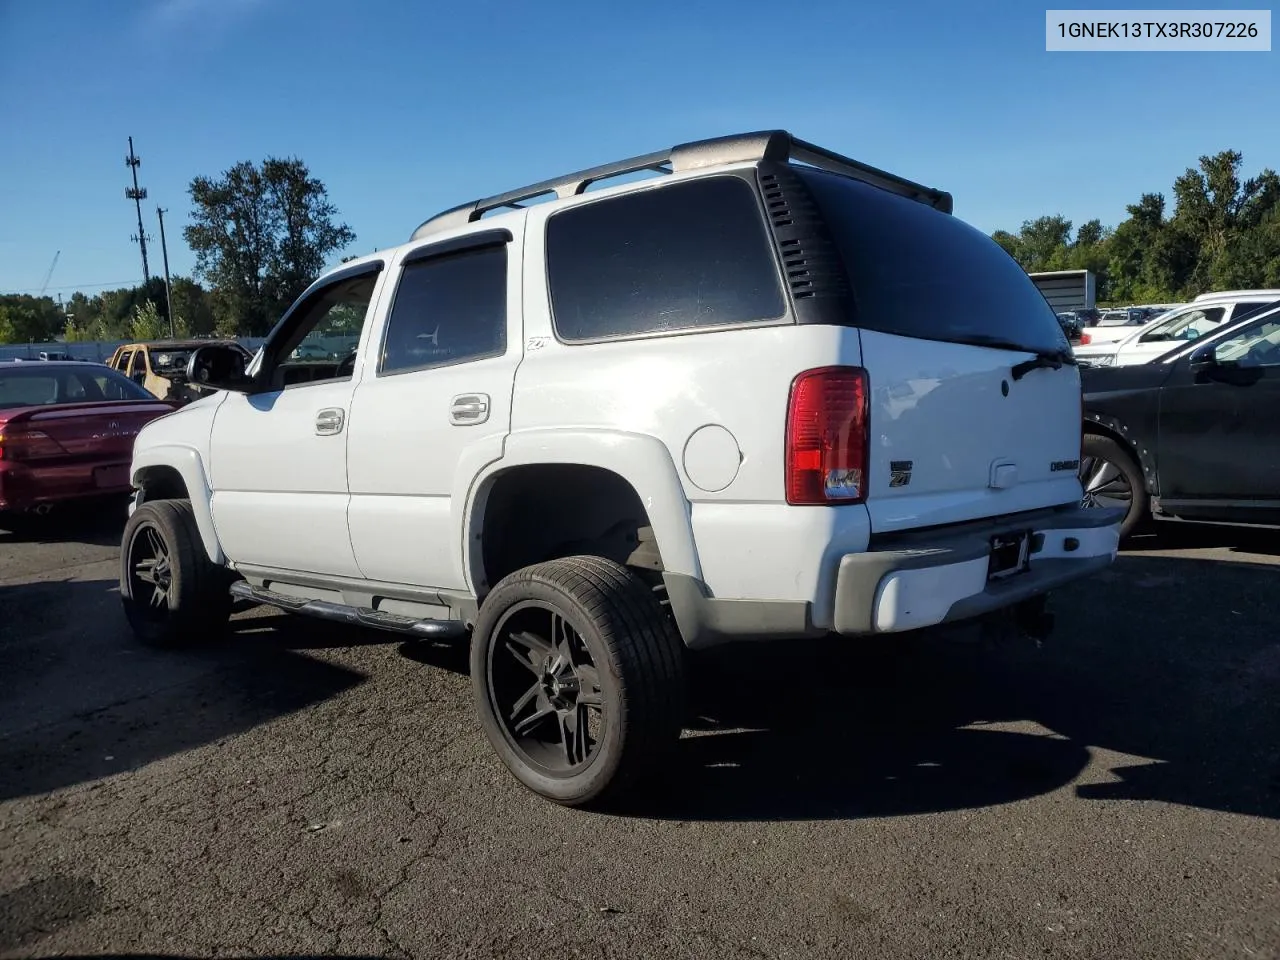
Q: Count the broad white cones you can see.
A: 0